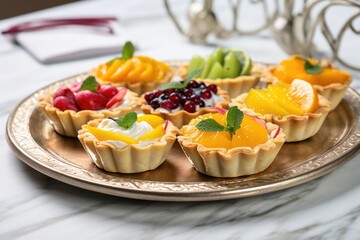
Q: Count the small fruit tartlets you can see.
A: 8